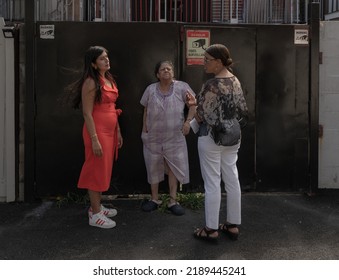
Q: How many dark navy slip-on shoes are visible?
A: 2